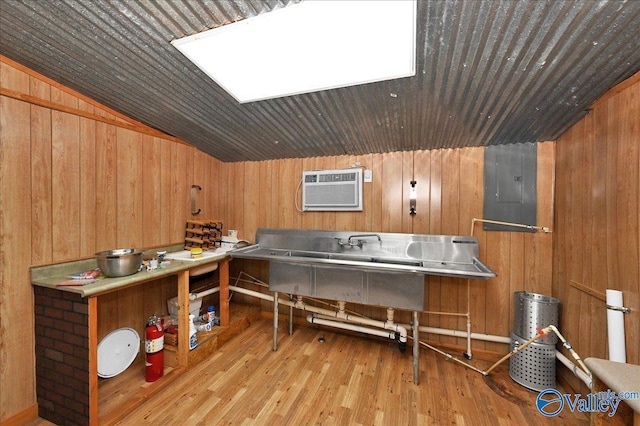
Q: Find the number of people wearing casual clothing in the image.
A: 0